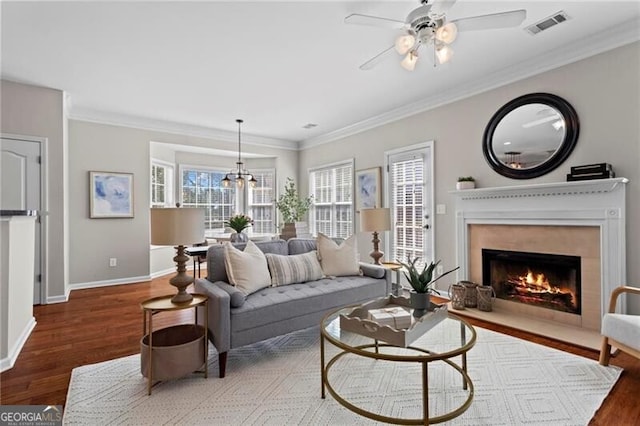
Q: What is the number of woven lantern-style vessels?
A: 3